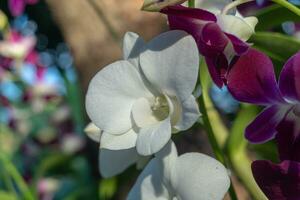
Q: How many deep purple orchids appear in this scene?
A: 3